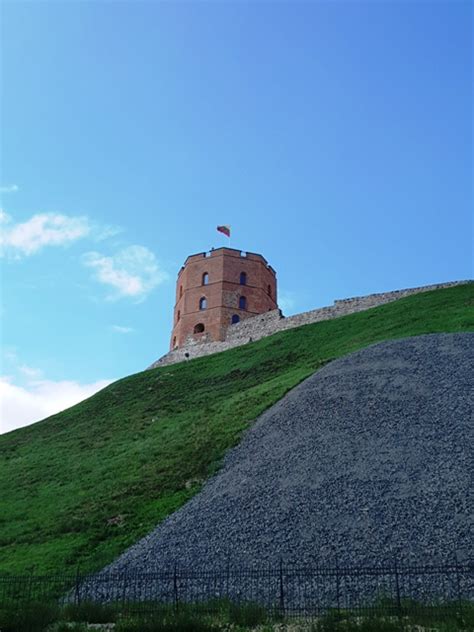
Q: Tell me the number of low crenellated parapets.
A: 1